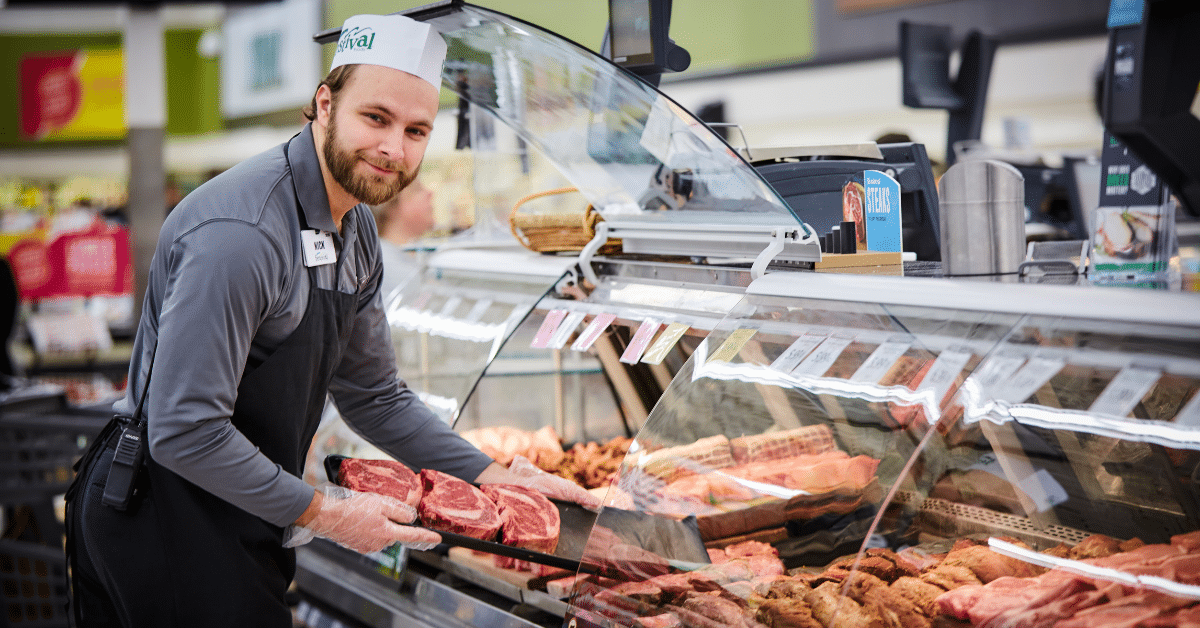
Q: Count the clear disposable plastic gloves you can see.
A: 2